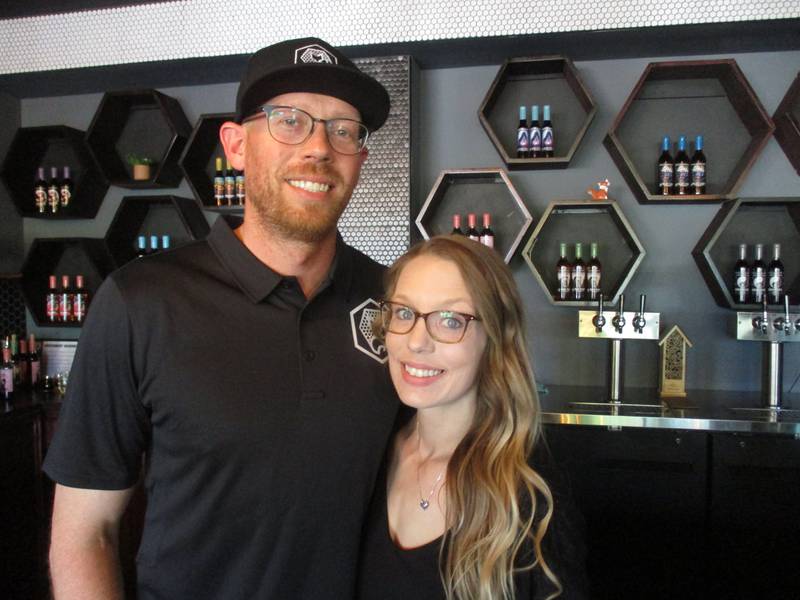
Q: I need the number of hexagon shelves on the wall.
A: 11